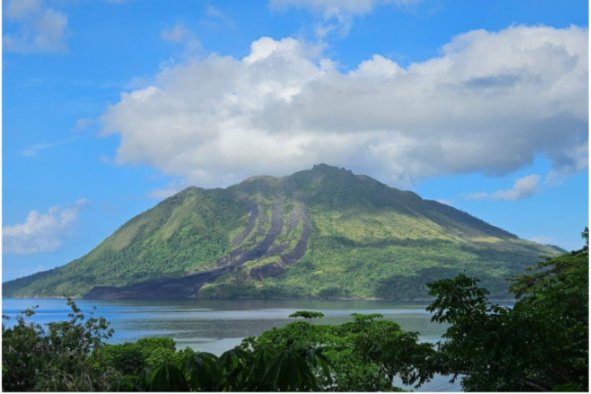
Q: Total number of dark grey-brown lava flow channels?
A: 3